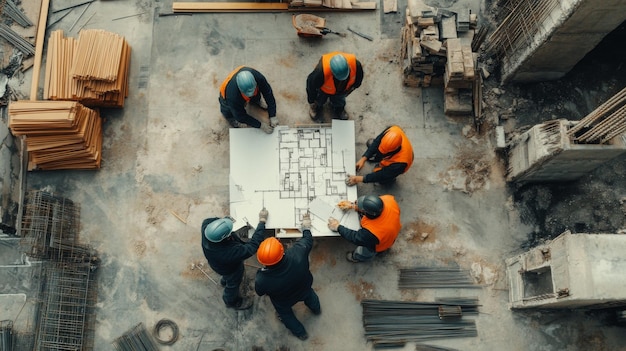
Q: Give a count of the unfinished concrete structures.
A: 3